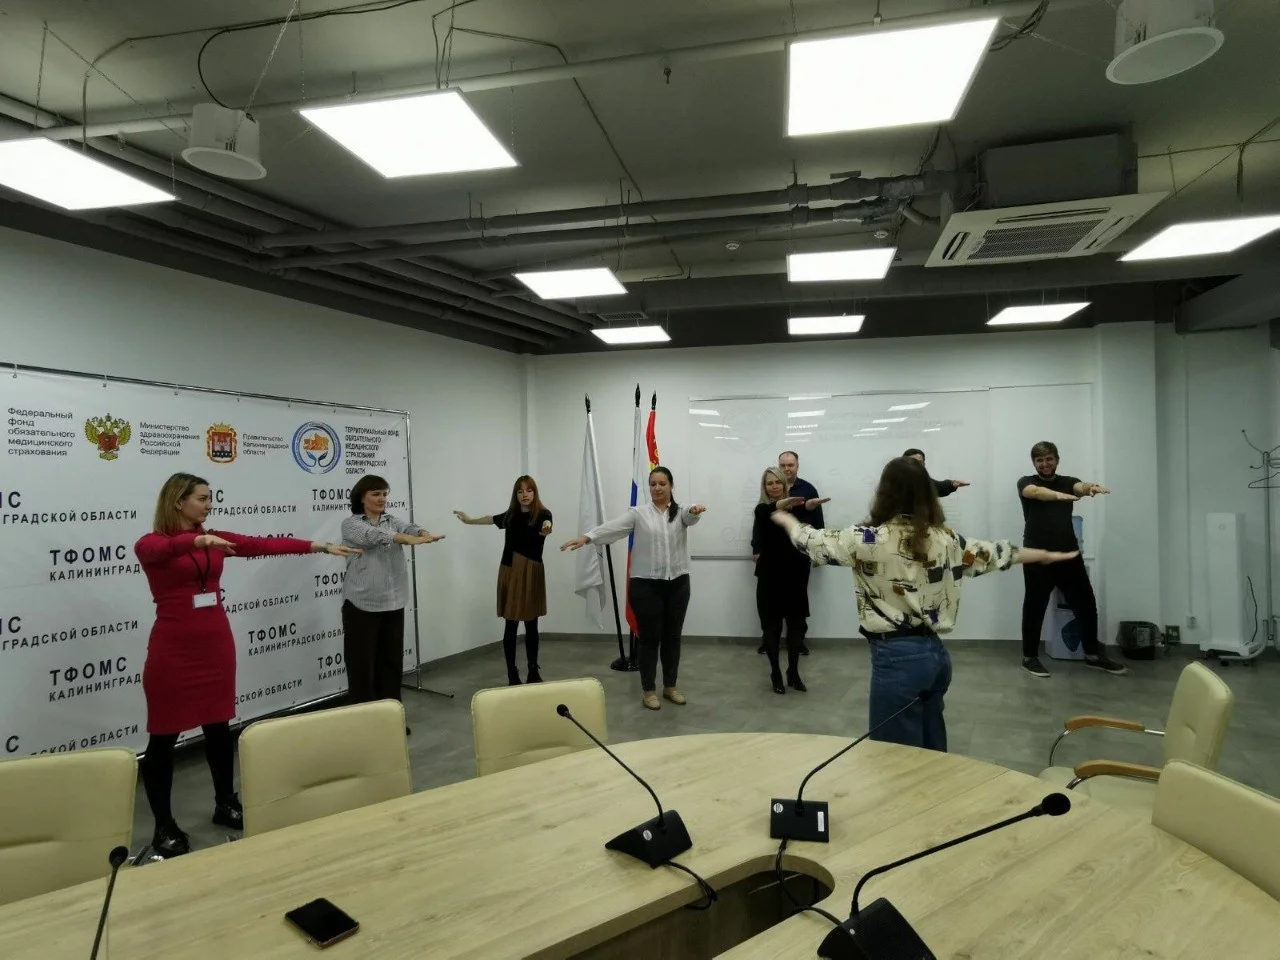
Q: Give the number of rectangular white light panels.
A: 9